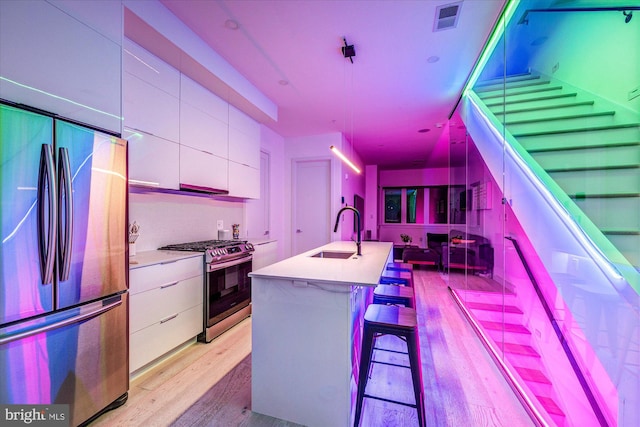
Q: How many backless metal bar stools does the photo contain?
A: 4